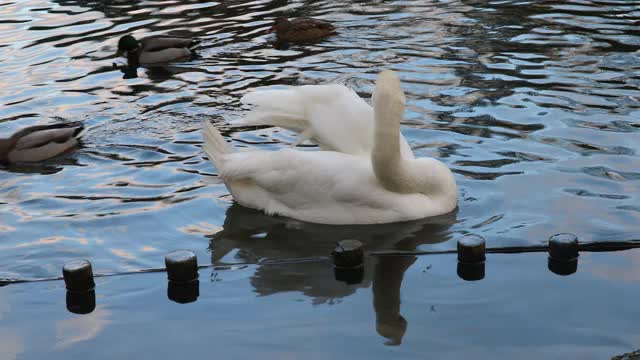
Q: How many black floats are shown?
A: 5